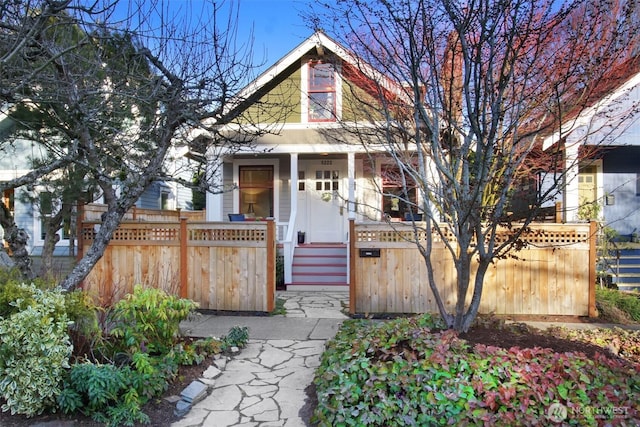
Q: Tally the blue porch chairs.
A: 2